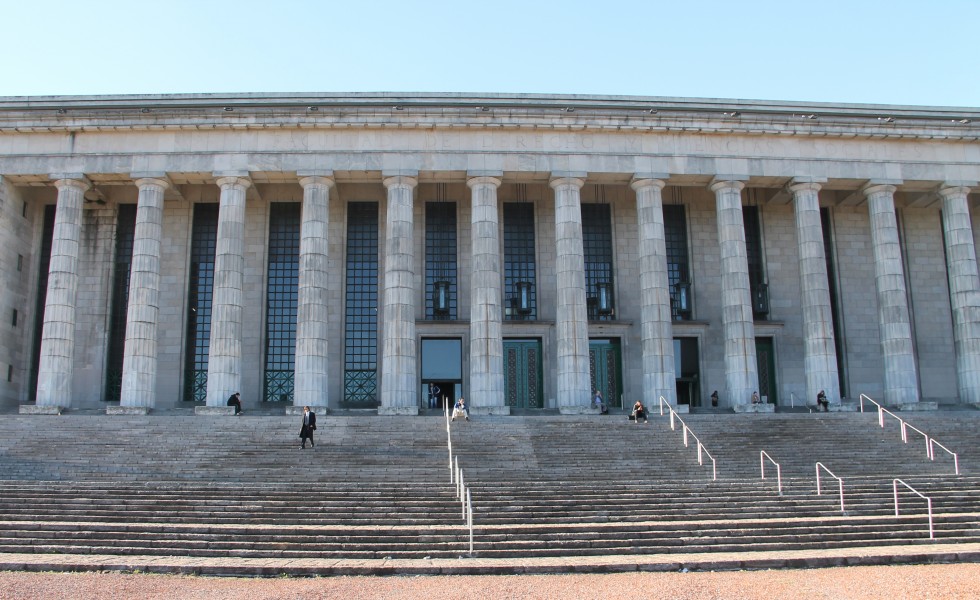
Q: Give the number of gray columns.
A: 12